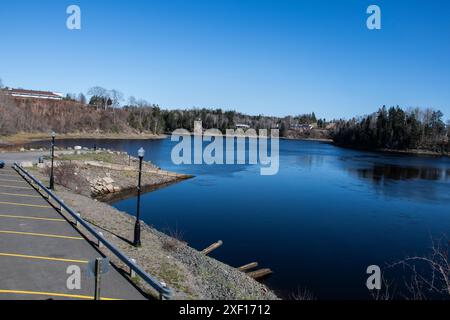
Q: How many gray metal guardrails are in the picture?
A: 1